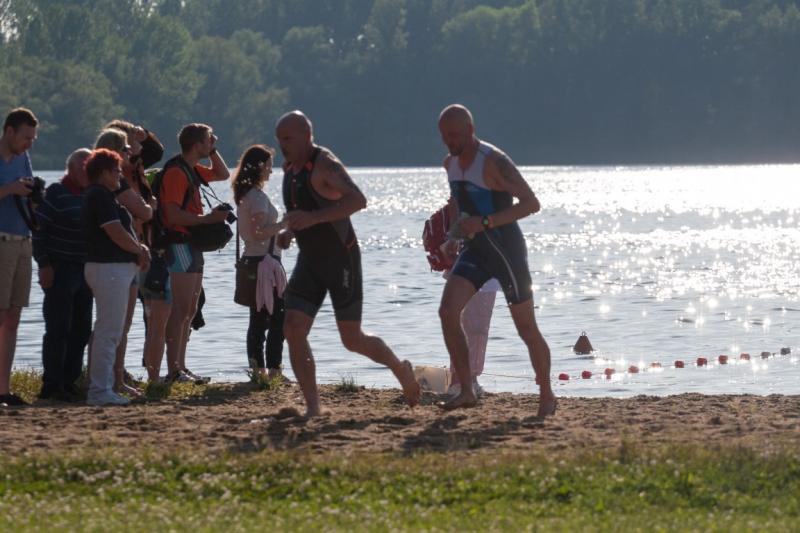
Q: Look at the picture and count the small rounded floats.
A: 11